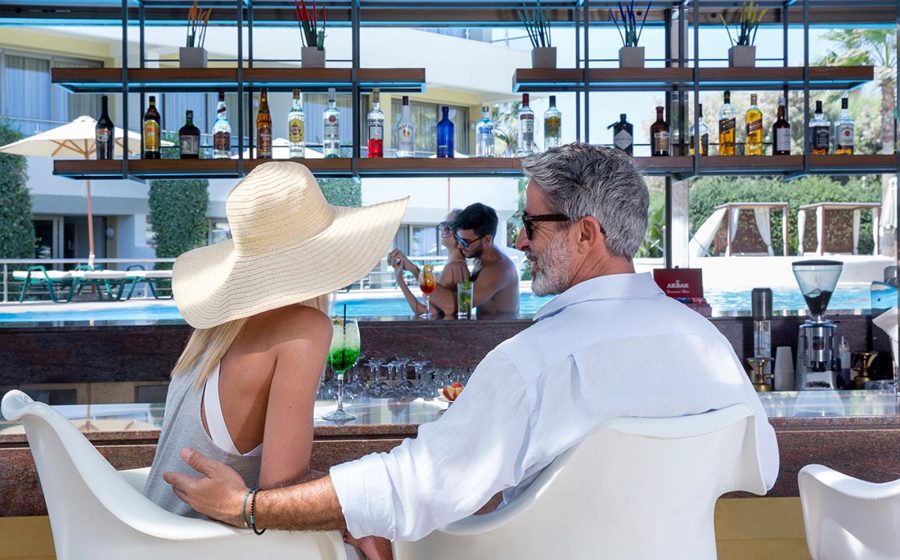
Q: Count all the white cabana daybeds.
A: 2